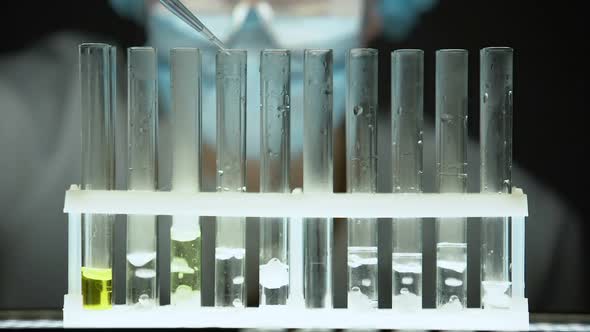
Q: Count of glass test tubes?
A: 10